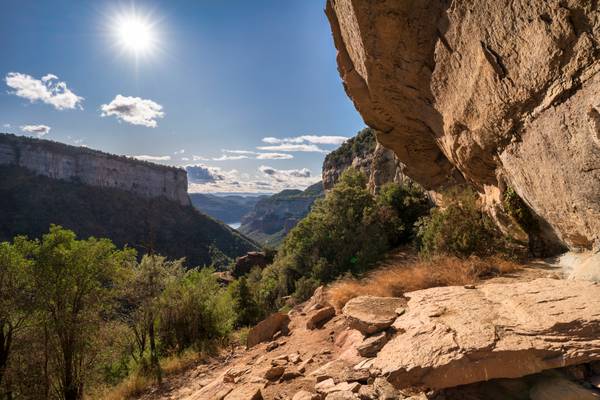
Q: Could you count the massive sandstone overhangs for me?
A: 1